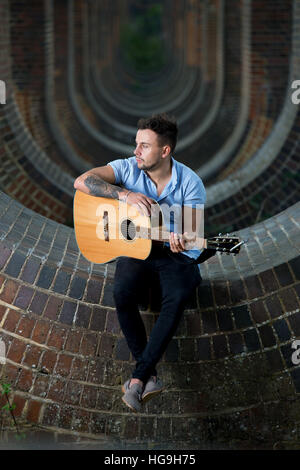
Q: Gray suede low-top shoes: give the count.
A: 2